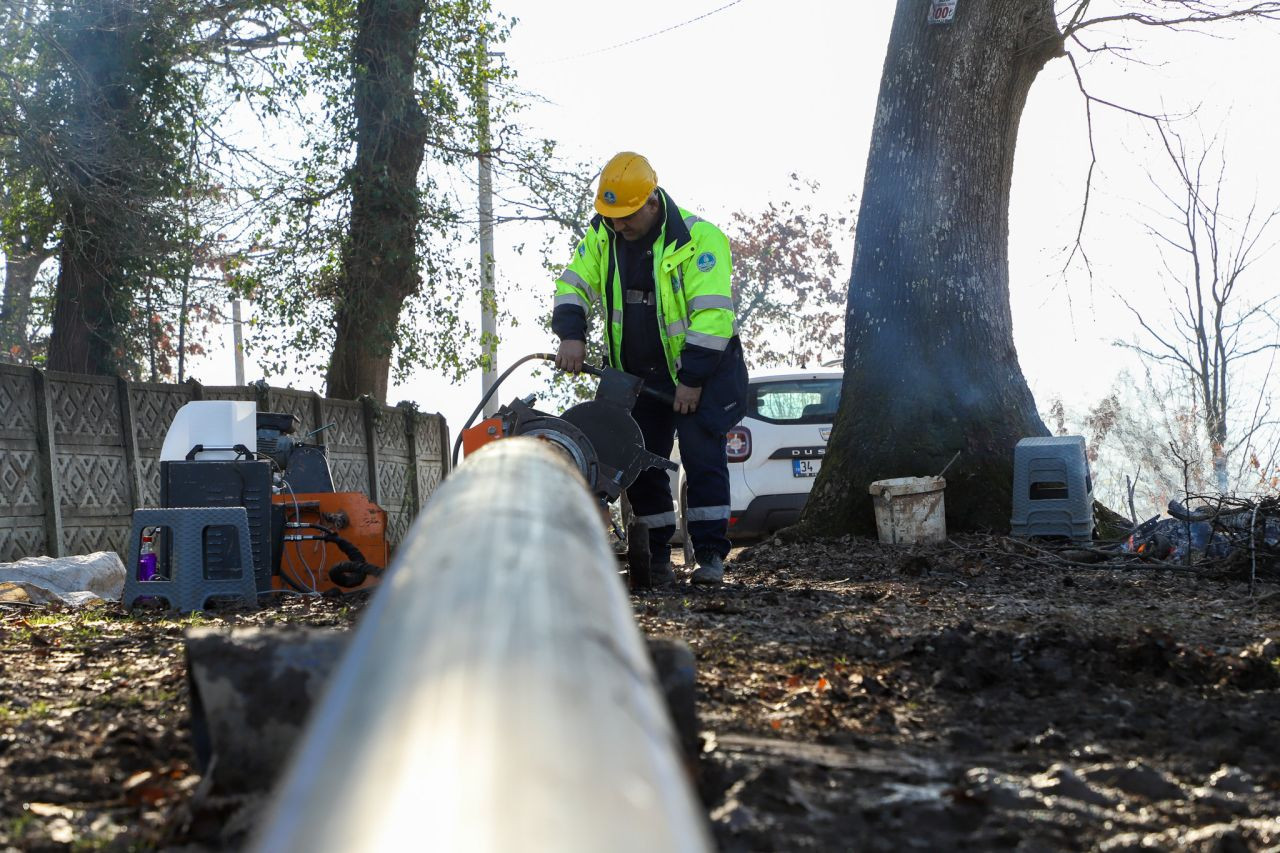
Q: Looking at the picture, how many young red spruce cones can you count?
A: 0